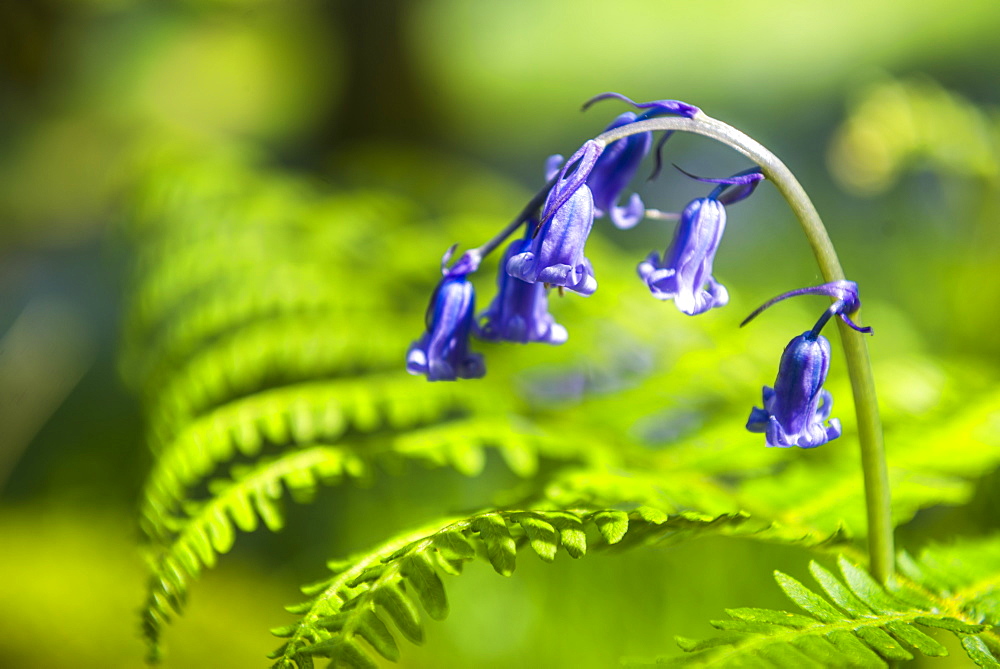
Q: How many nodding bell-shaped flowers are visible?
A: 6